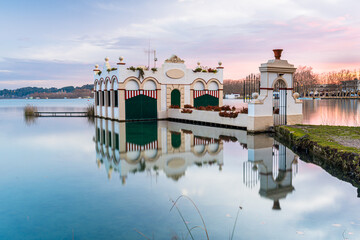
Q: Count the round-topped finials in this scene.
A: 7